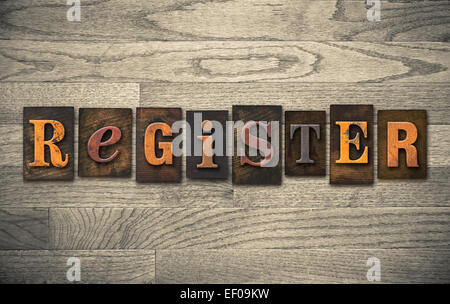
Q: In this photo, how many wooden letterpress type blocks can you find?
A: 8